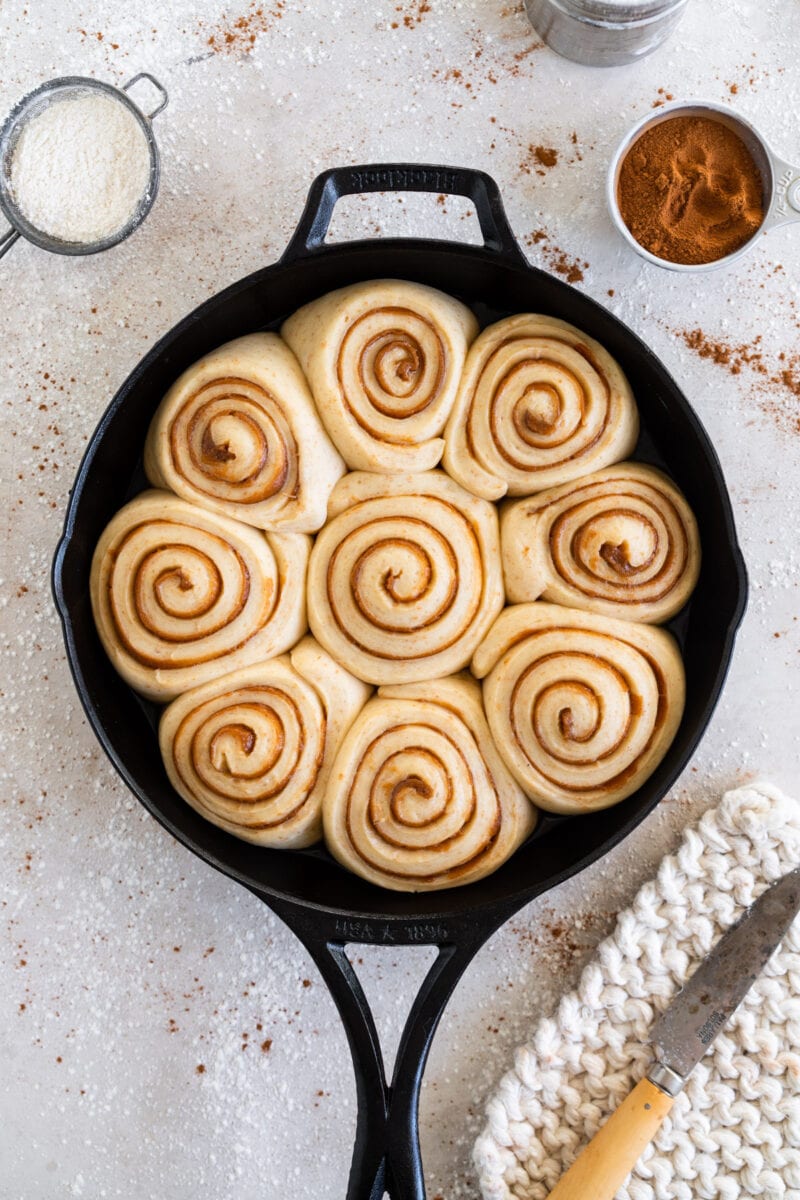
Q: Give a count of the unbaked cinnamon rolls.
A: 9